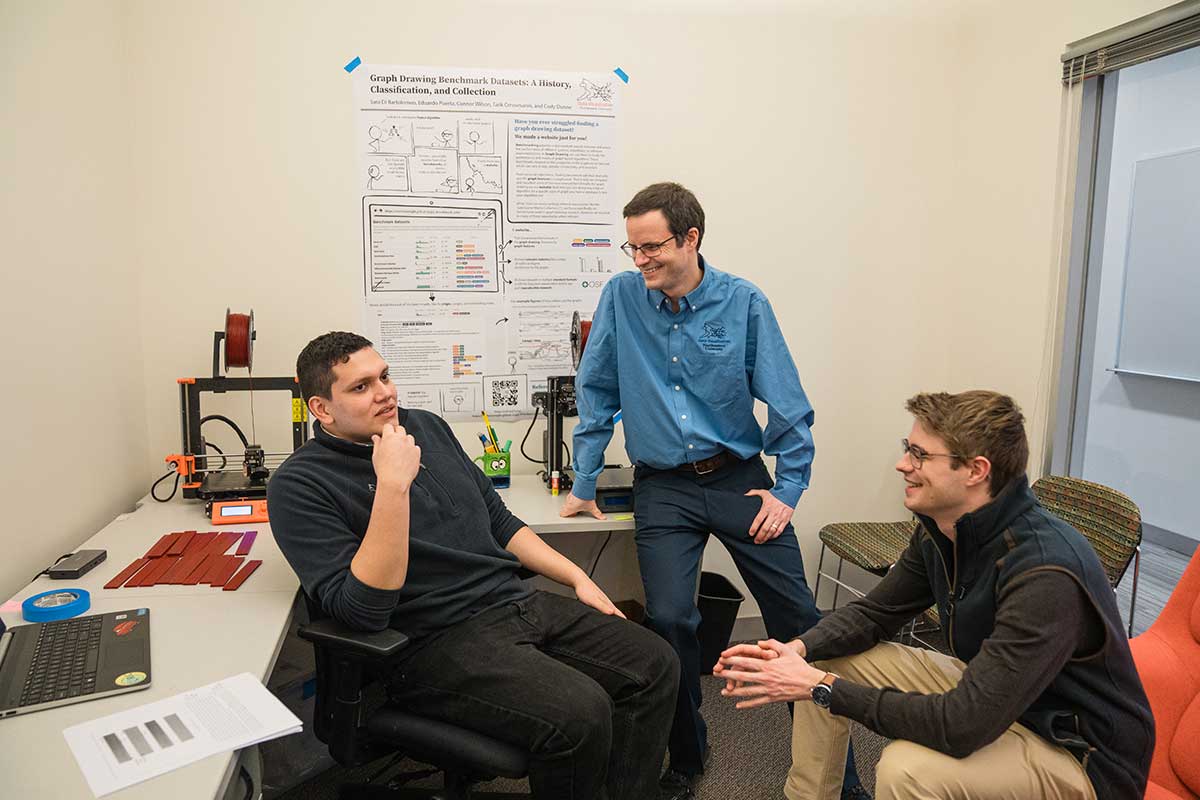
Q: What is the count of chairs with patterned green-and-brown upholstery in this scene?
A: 2